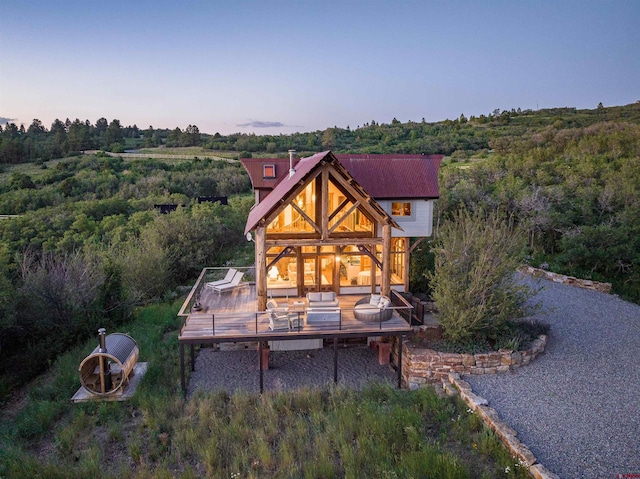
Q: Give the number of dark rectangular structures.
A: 2